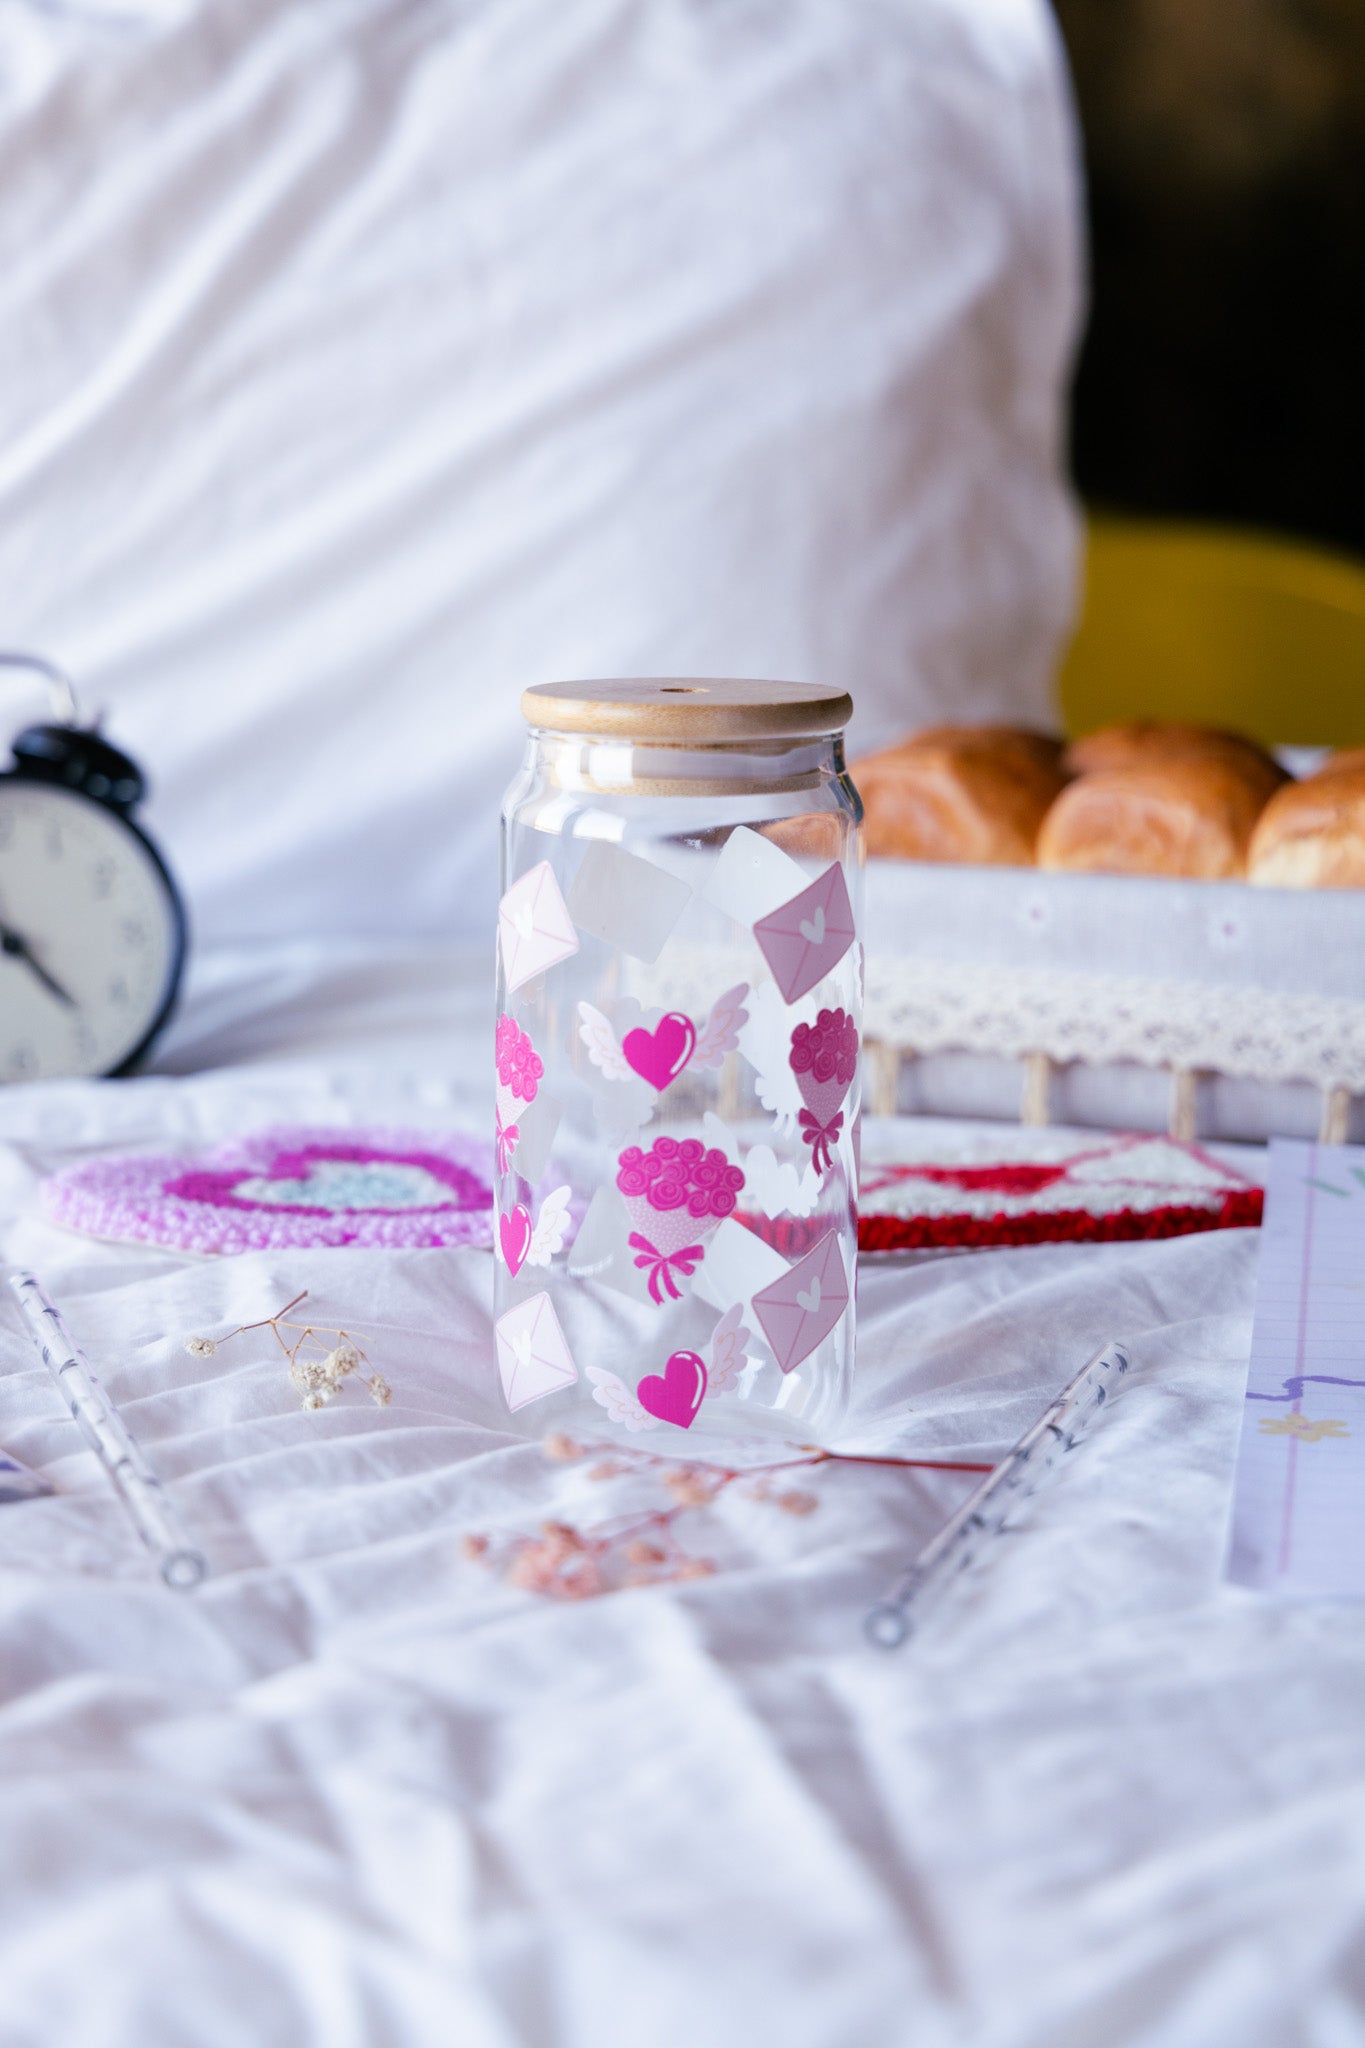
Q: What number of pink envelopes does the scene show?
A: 4